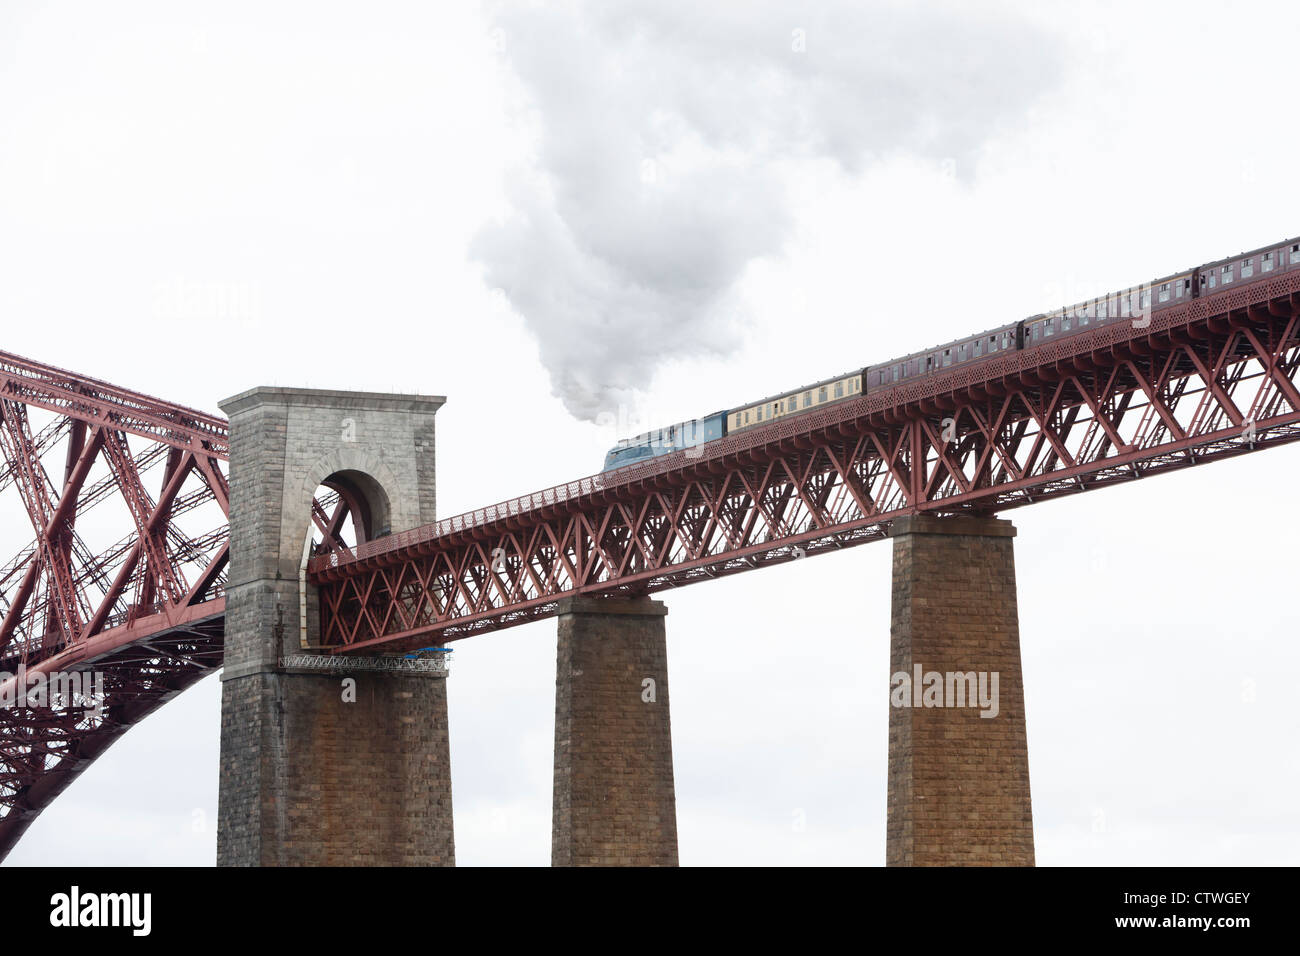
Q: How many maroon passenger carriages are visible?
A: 3